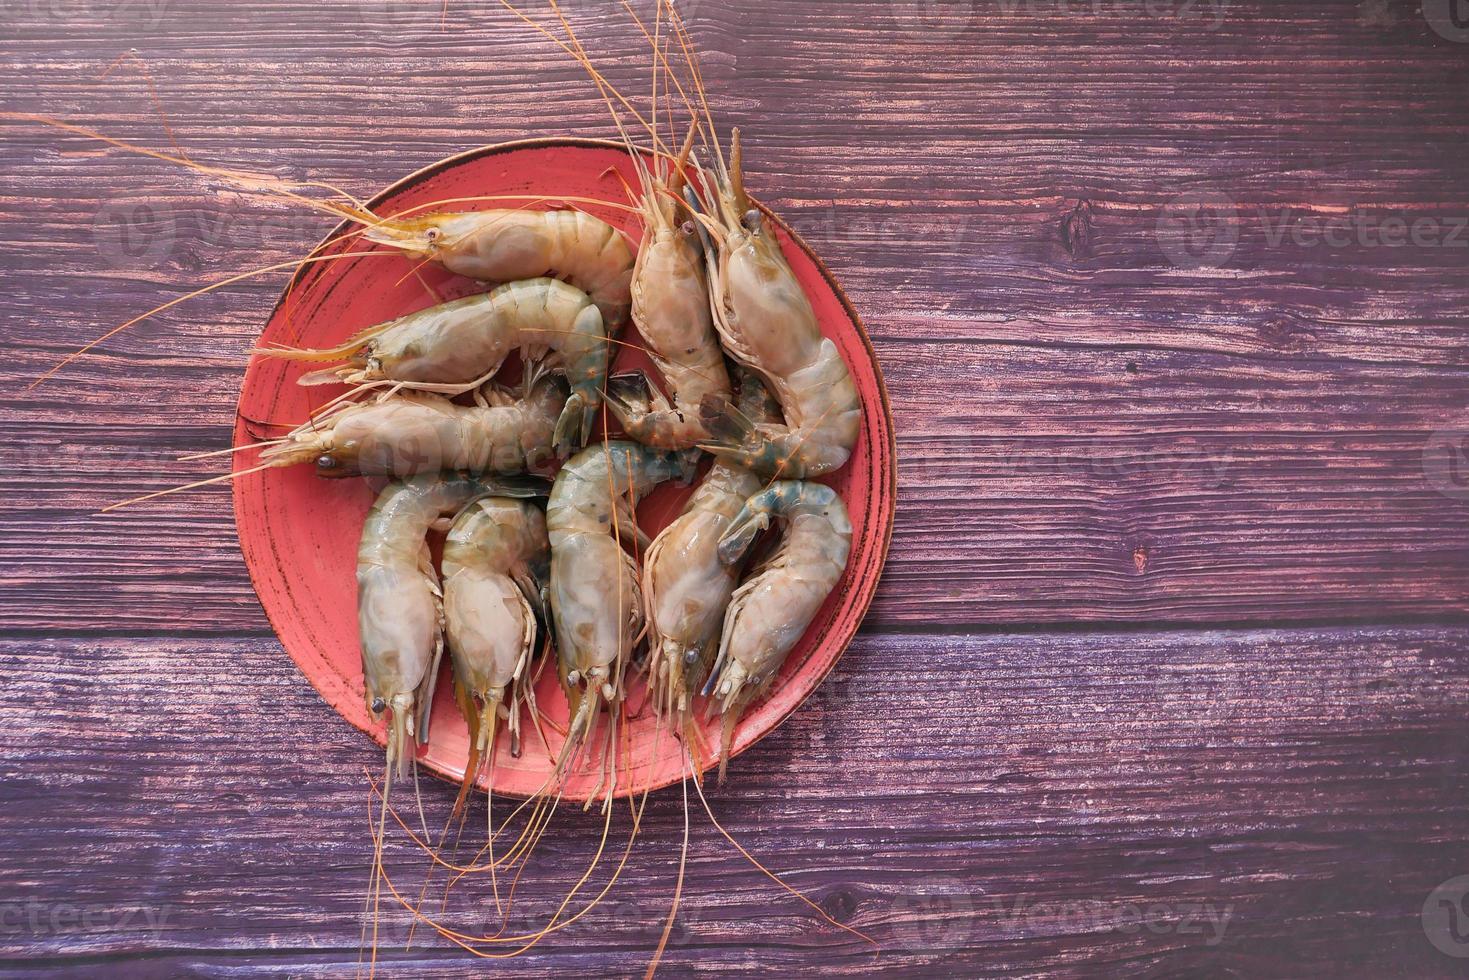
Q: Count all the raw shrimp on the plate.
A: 10